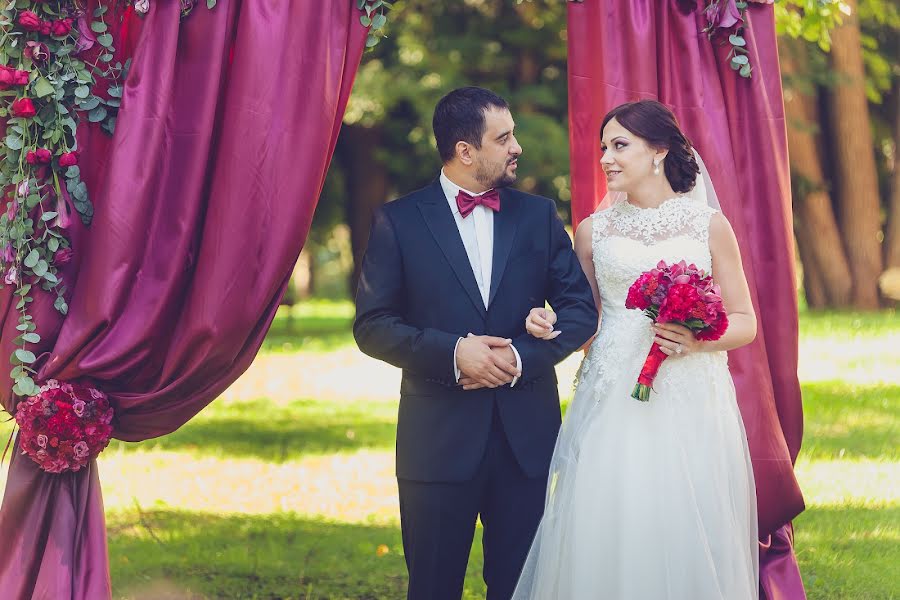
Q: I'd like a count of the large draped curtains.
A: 2